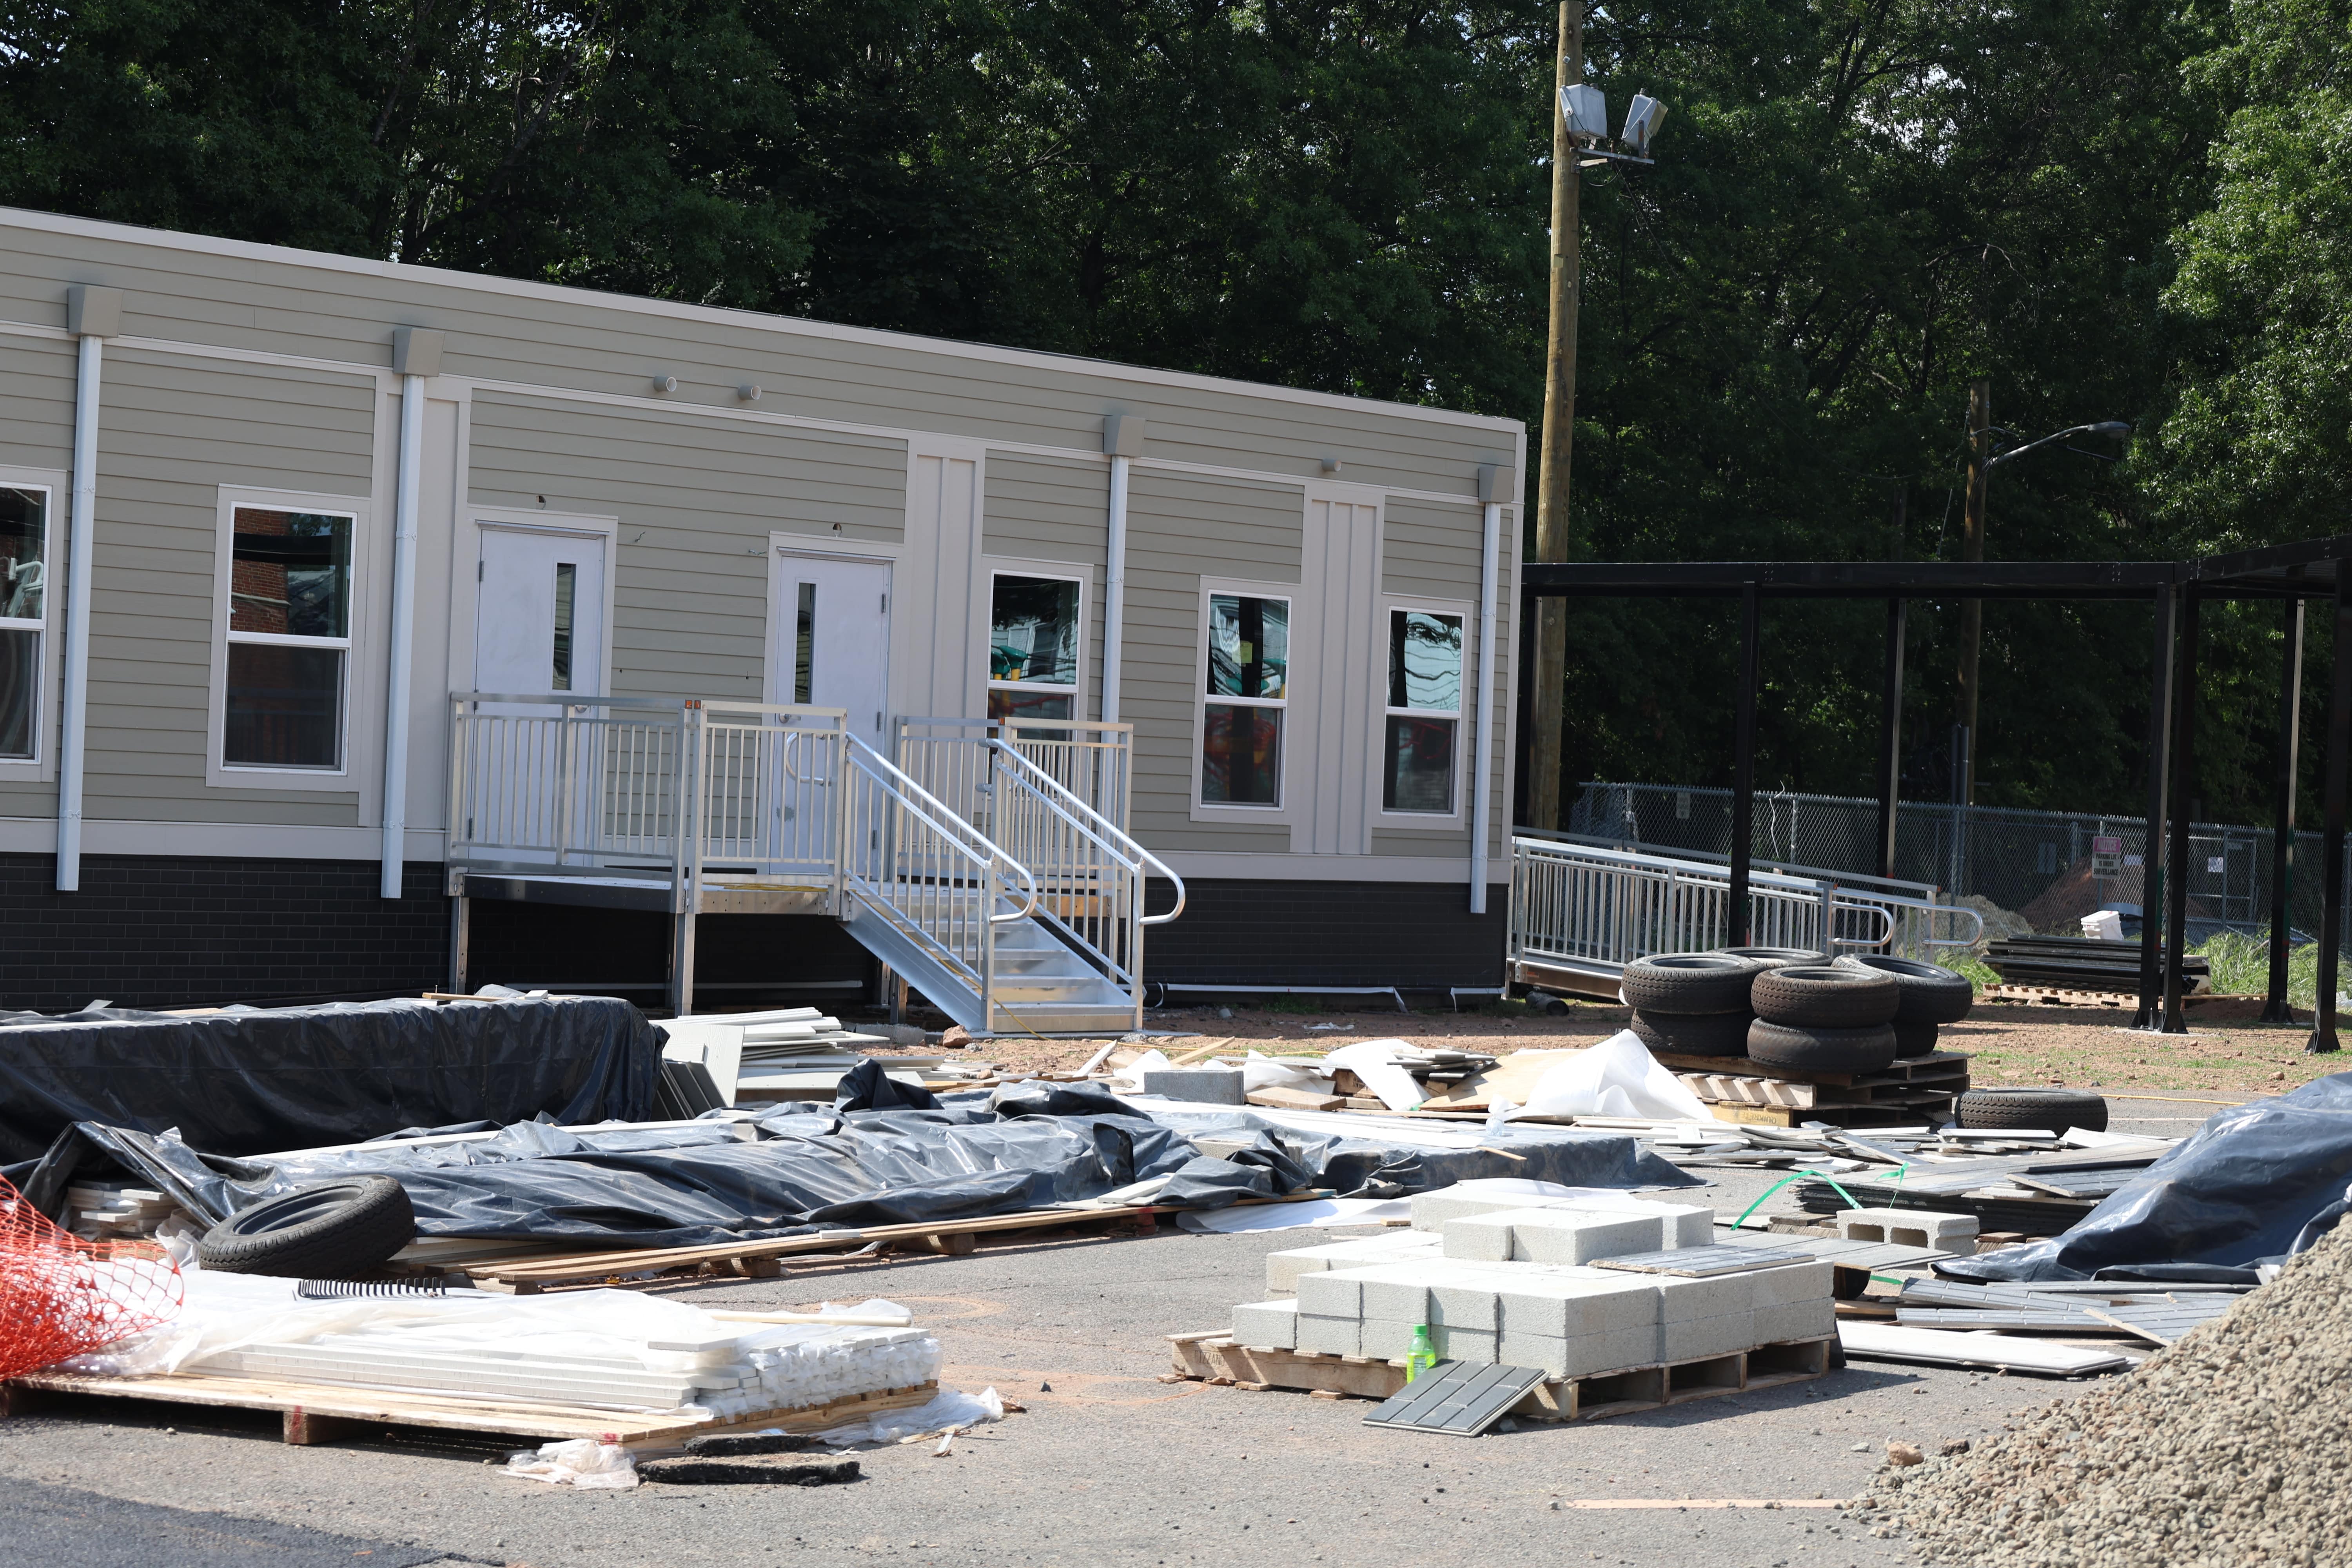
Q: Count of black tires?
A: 9